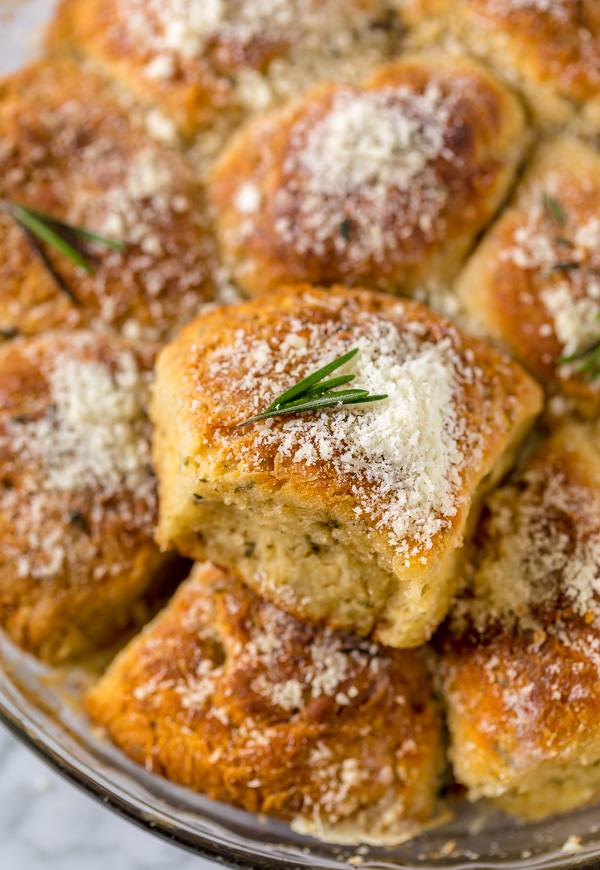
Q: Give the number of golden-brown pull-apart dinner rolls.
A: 9